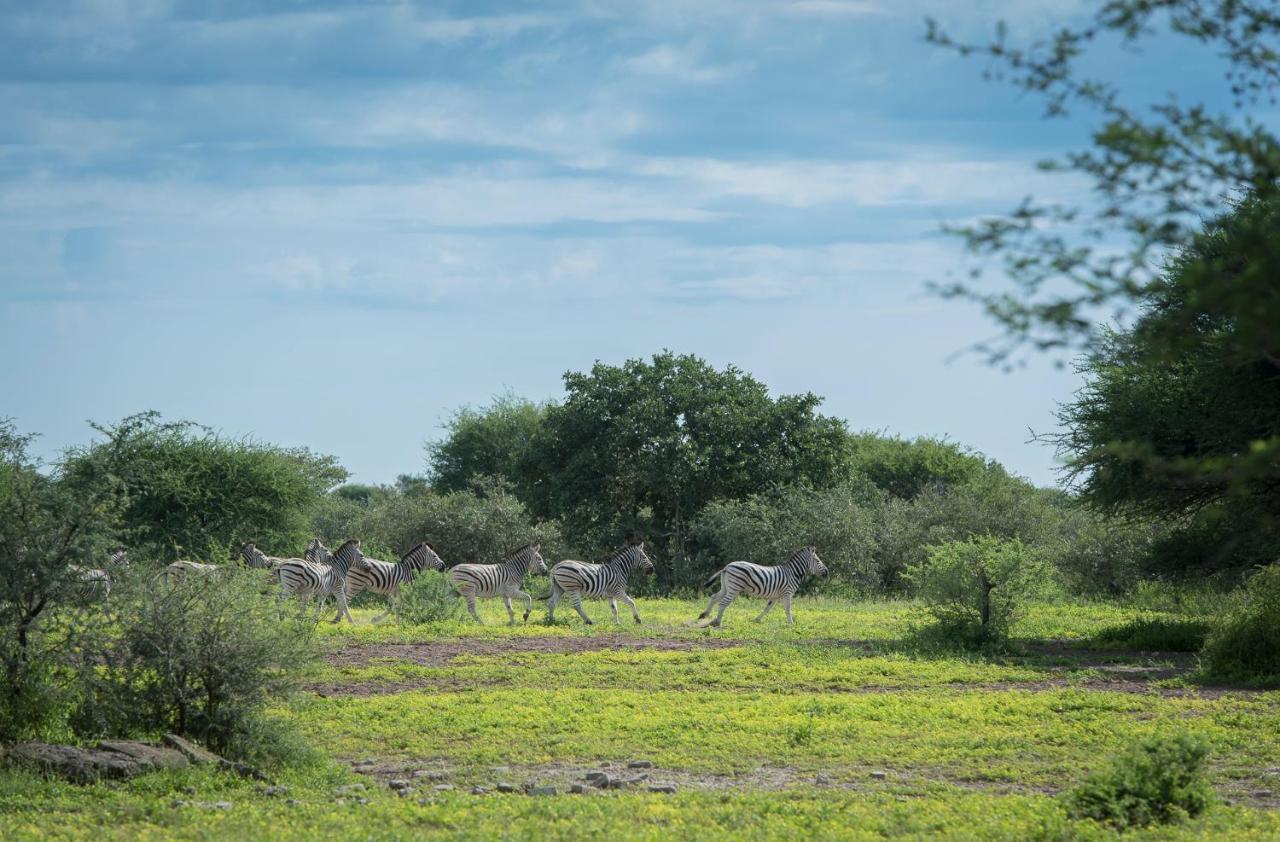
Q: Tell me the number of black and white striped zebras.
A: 8